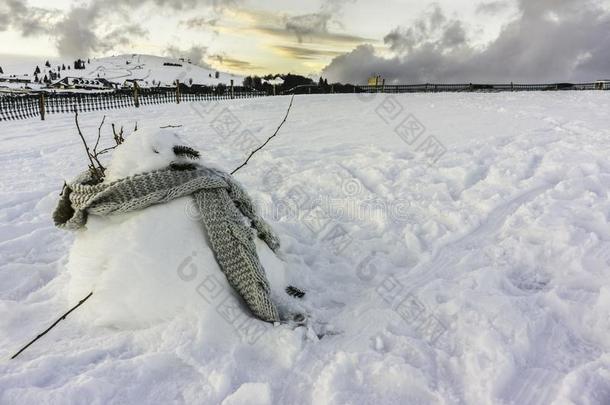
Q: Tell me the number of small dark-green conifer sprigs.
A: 3